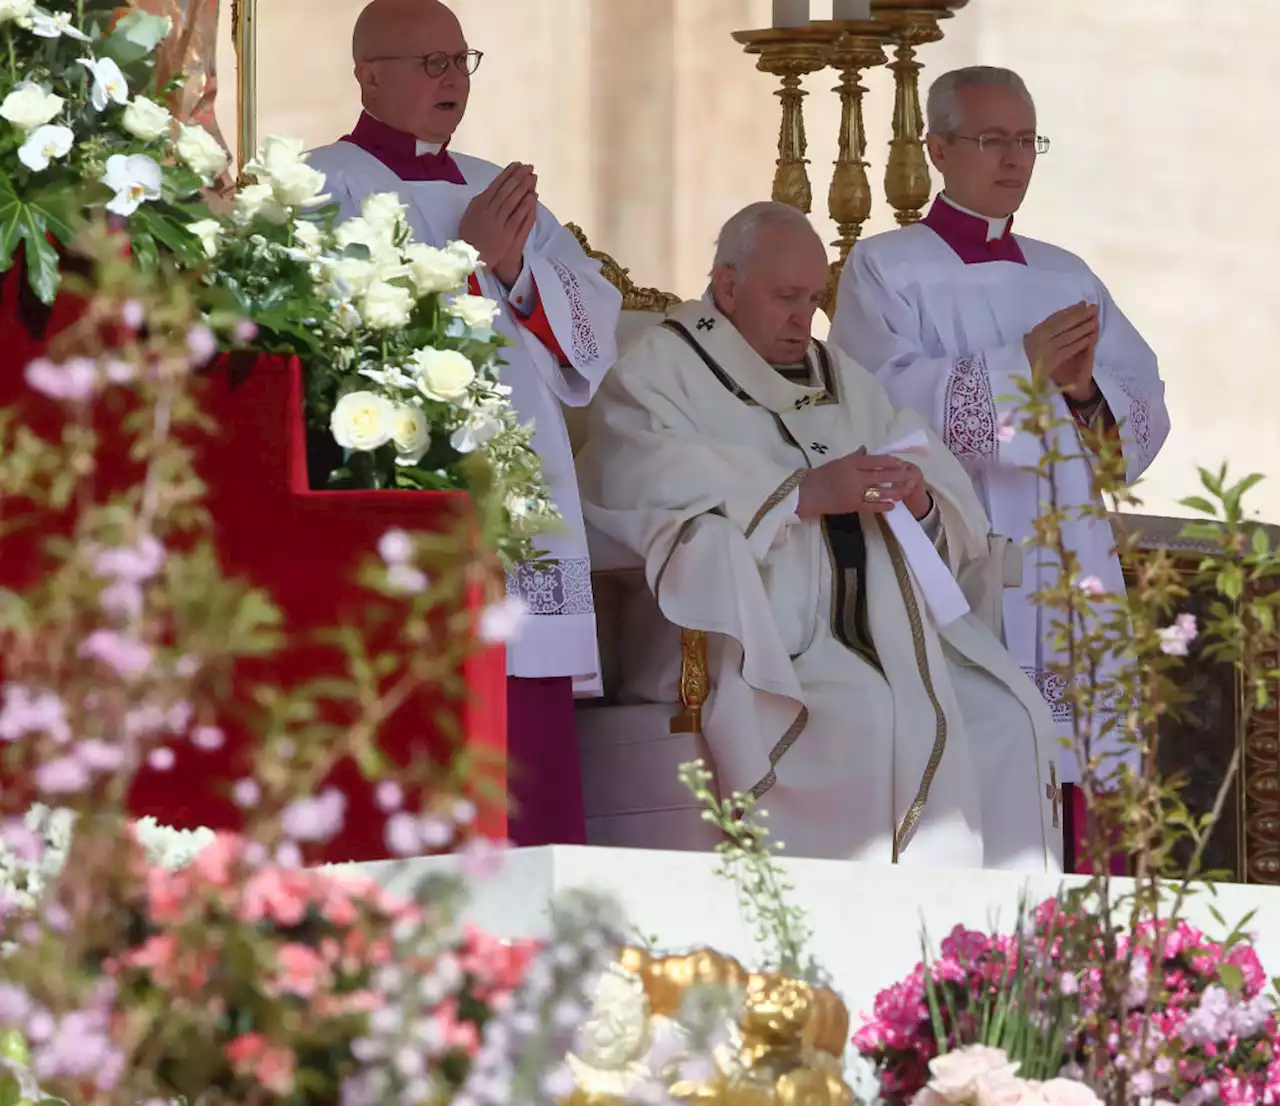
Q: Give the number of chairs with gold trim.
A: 1